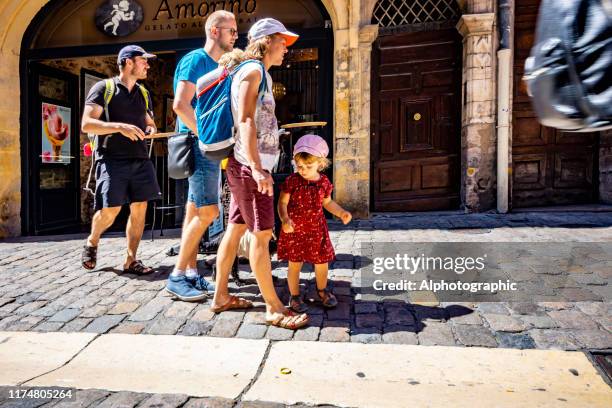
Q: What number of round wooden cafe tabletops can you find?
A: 2